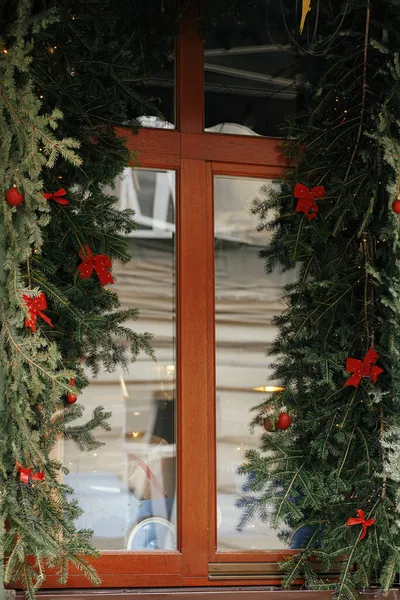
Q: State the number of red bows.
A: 7